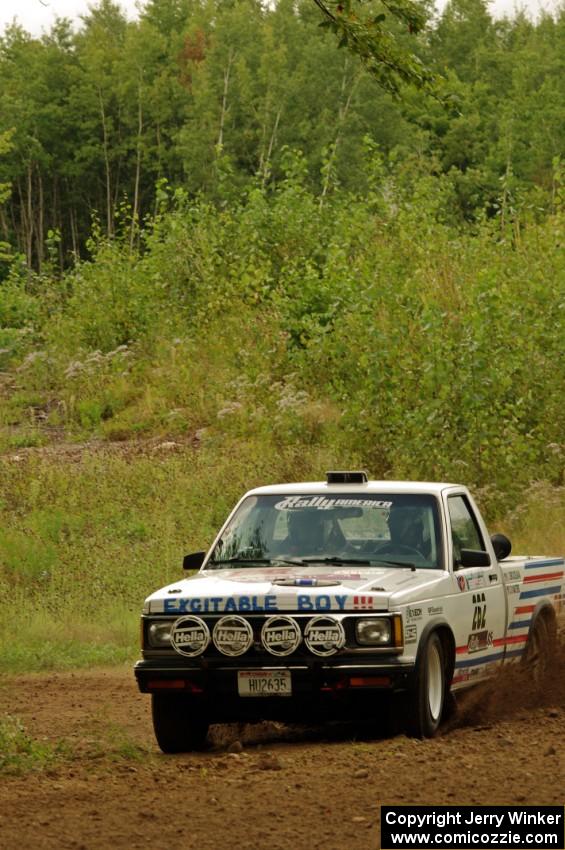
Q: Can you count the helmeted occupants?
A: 2